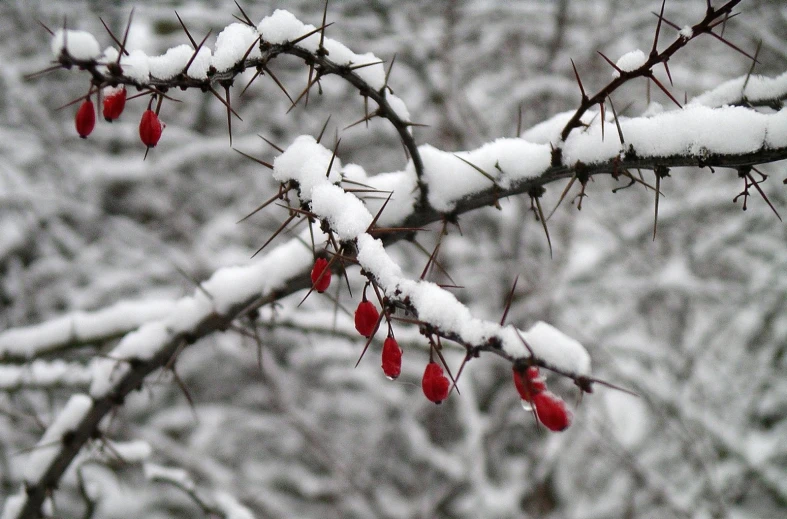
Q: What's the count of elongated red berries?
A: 9